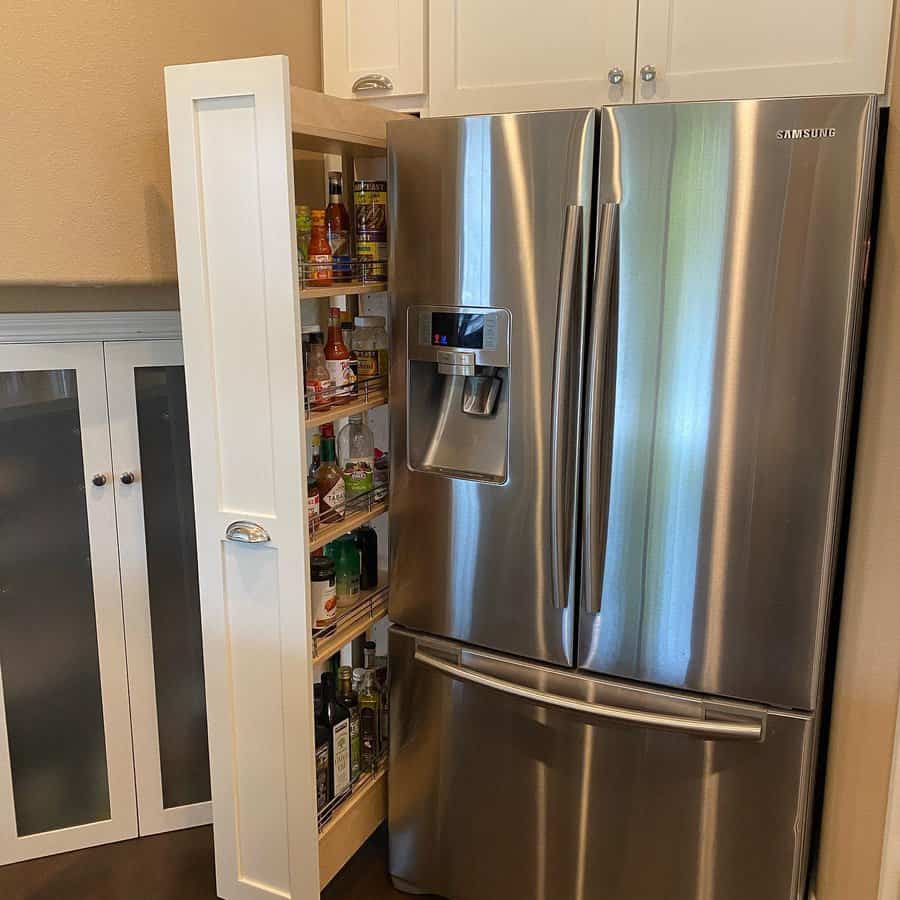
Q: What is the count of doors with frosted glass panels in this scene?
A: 2